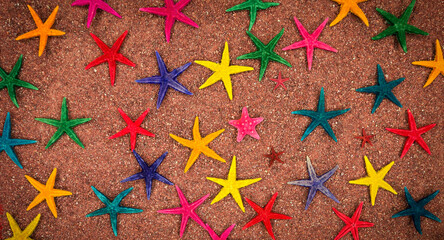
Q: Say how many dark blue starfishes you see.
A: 2